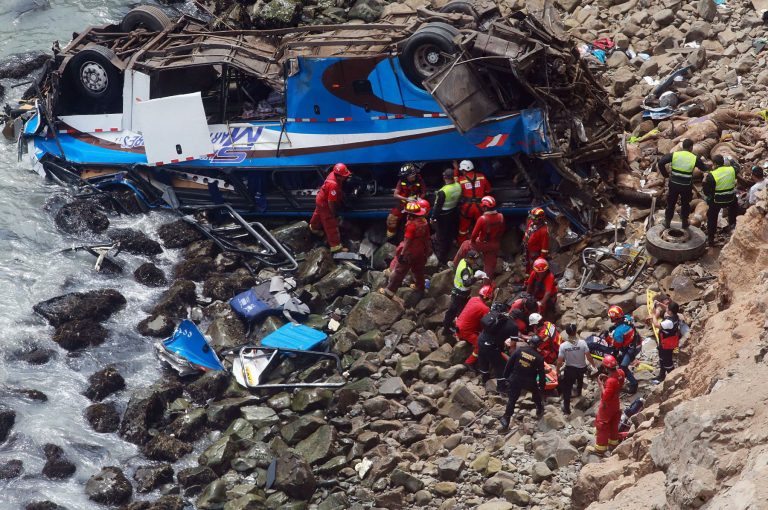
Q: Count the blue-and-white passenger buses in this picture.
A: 1